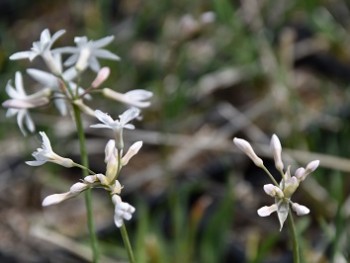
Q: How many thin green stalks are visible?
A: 3